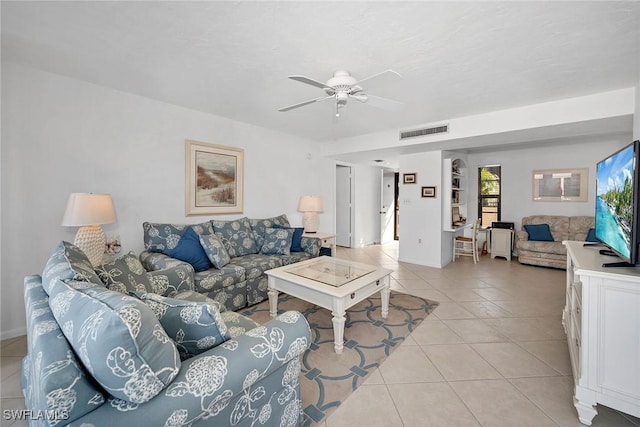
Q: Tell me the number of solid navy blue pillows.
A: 4